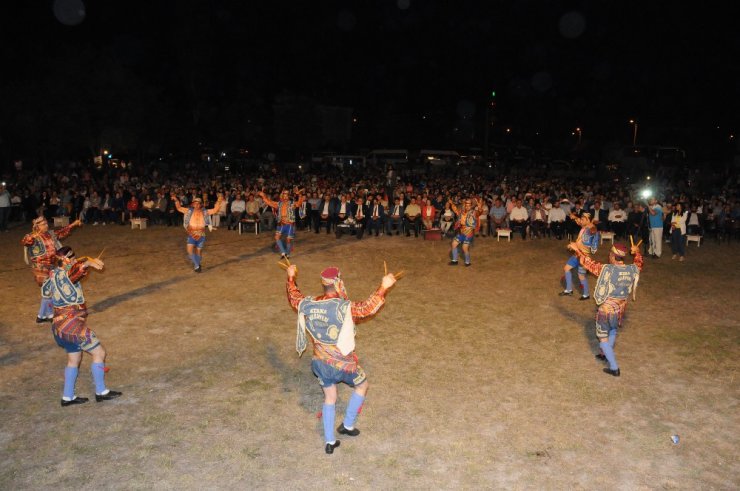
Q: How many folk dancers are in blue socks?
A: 8